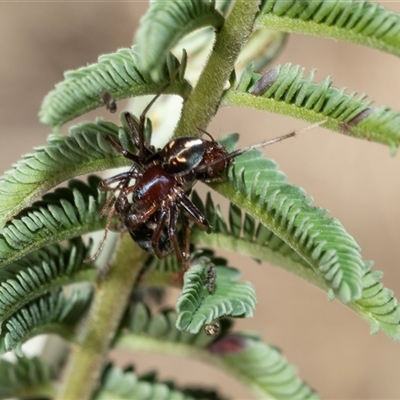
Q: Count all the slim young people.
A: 0